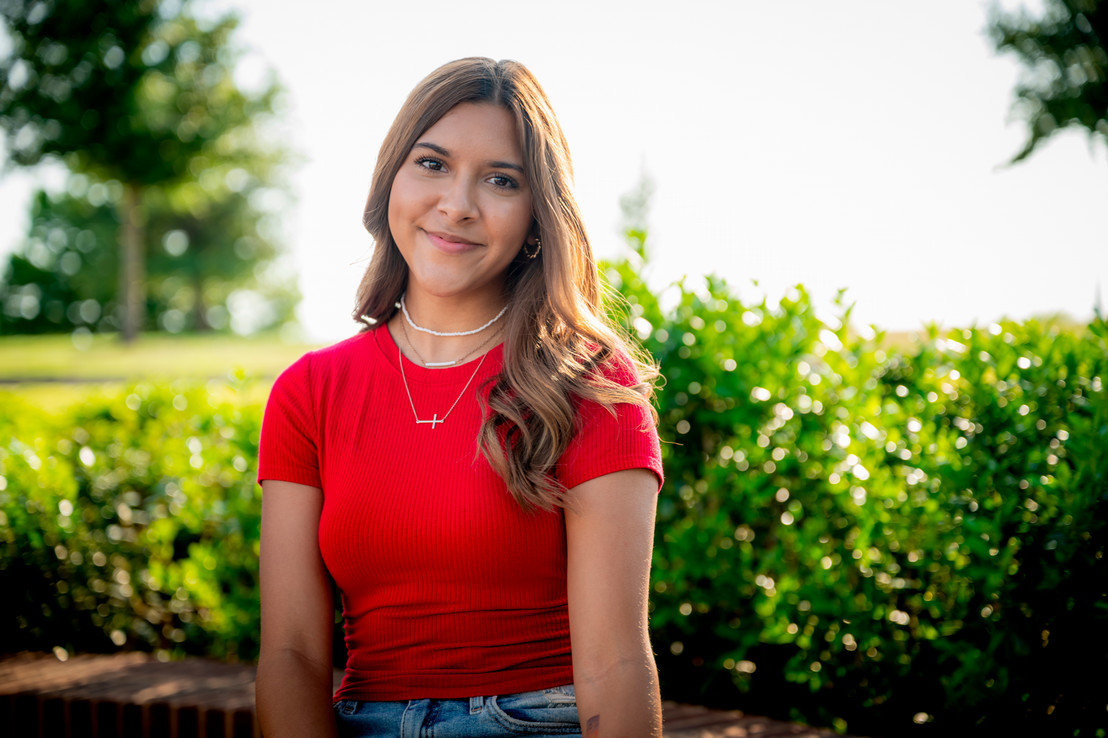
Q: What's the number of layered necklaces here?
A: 3